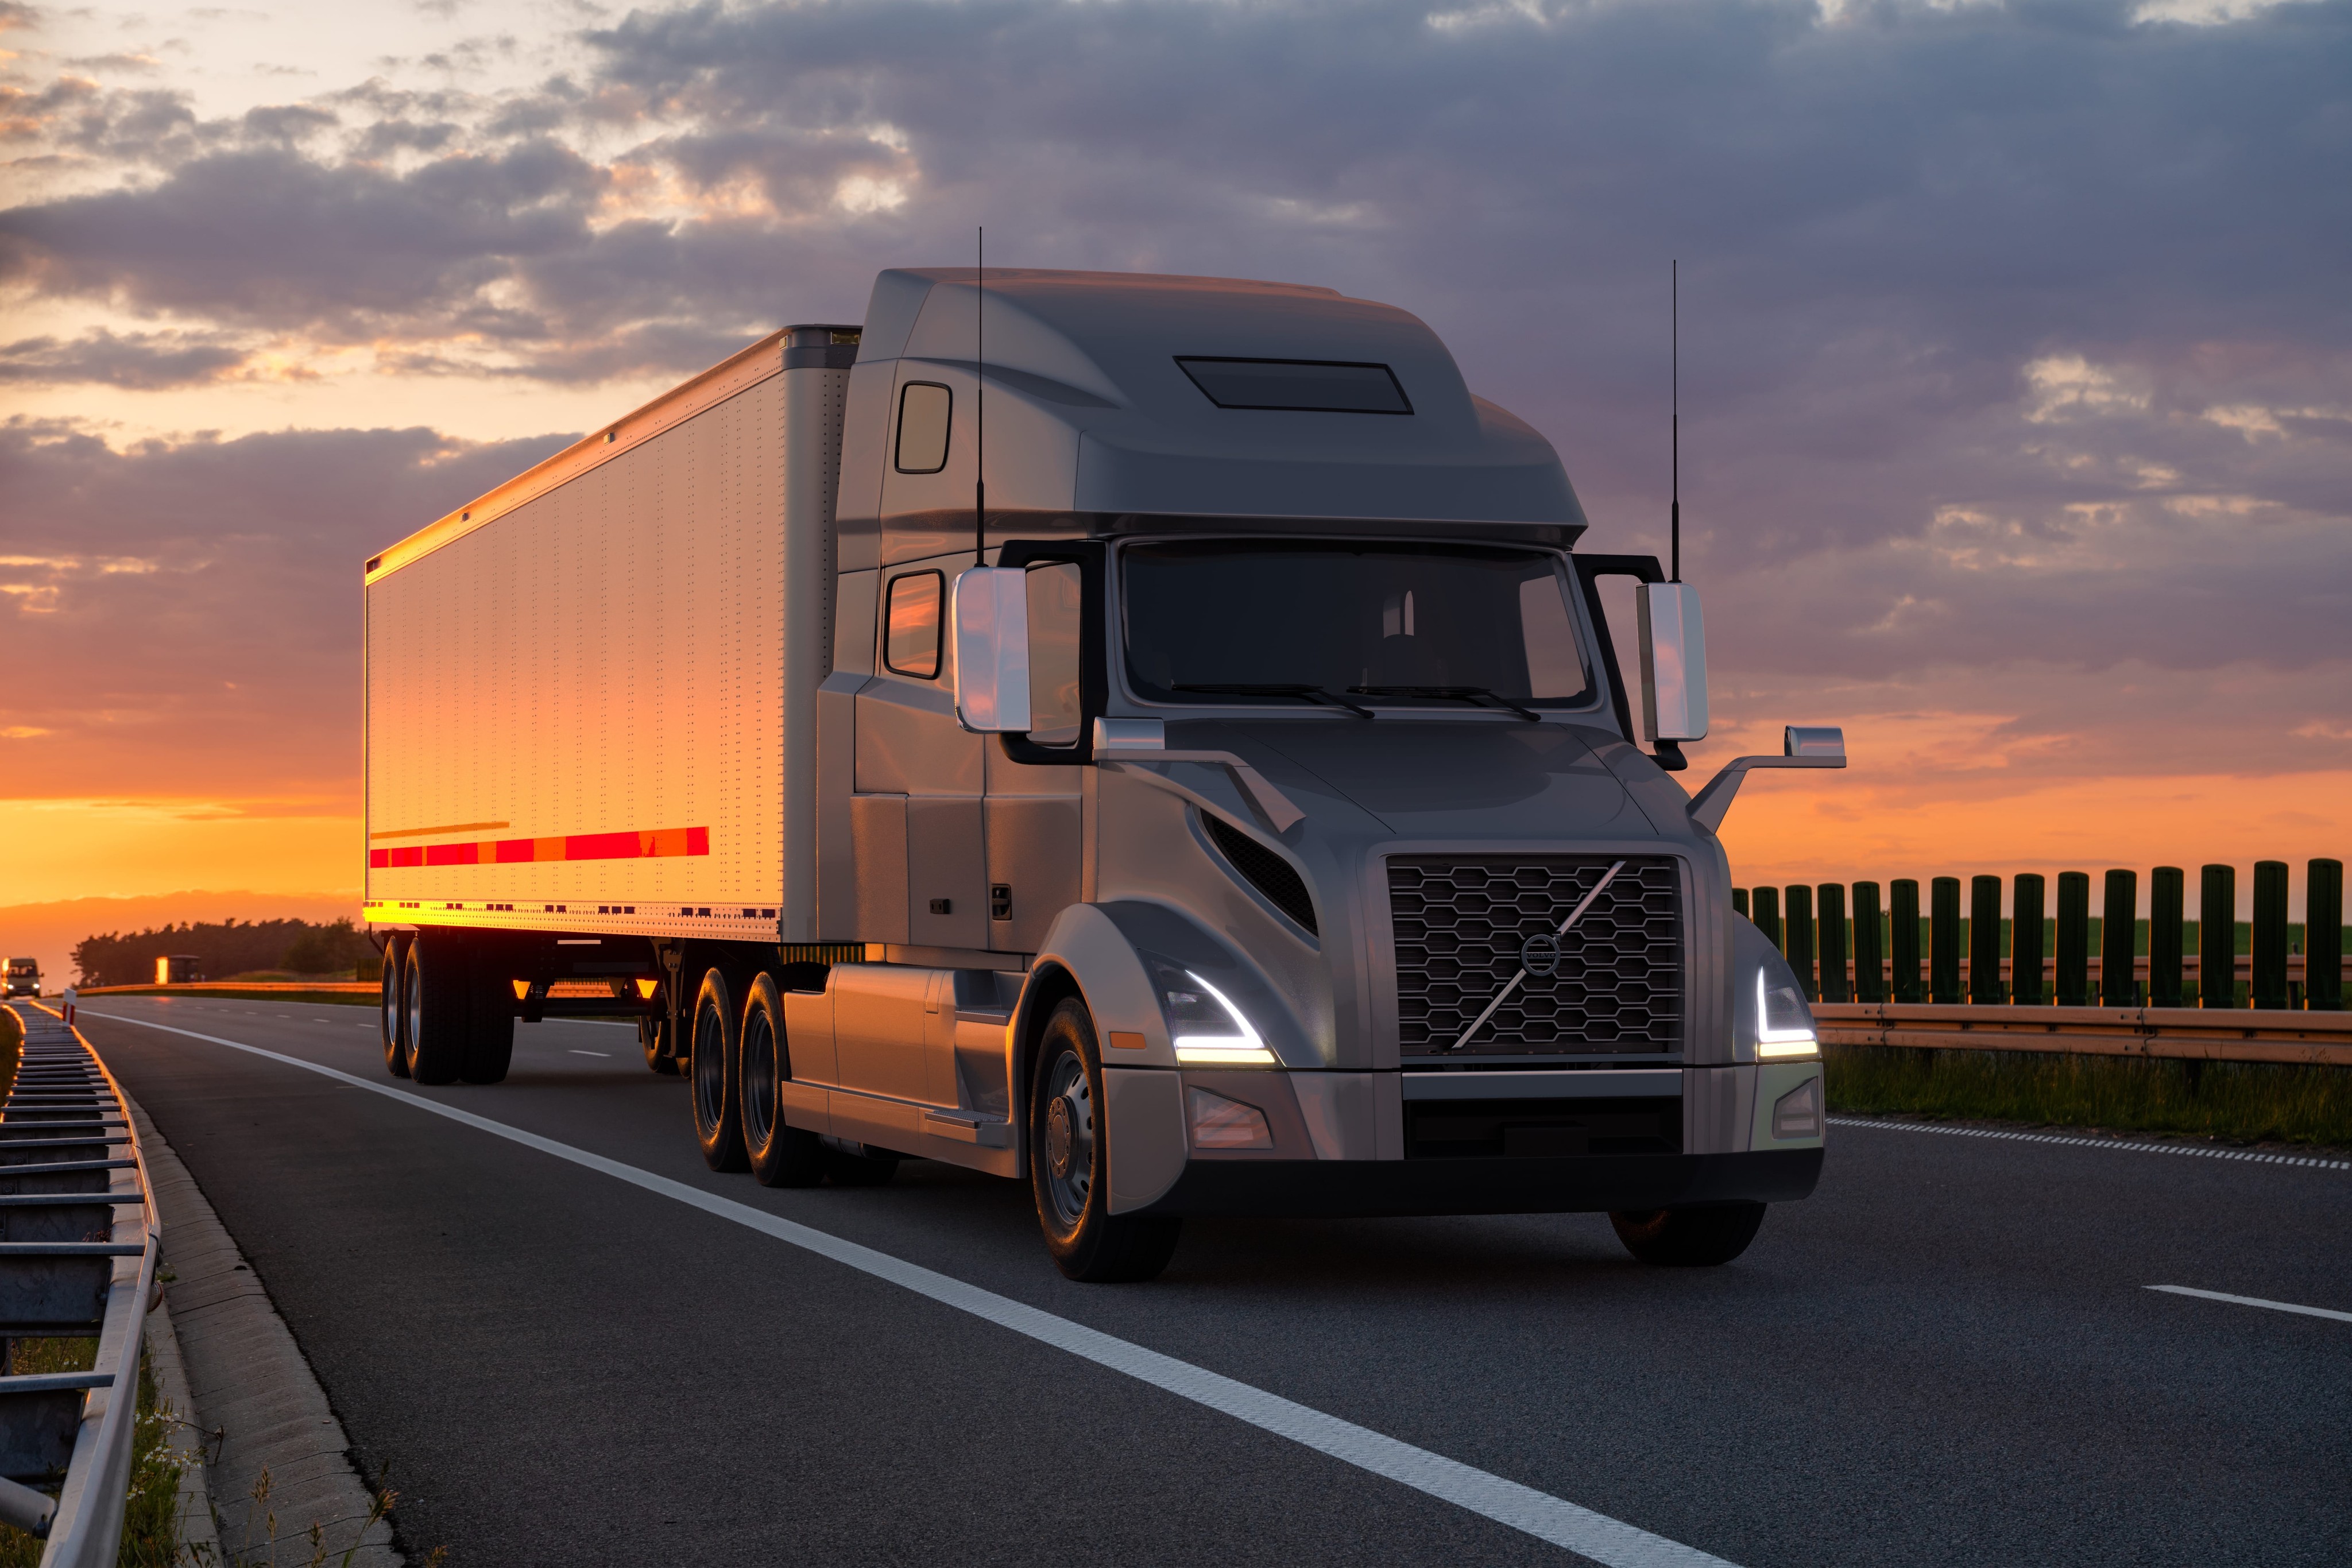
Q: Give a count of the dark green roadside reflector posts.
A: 15